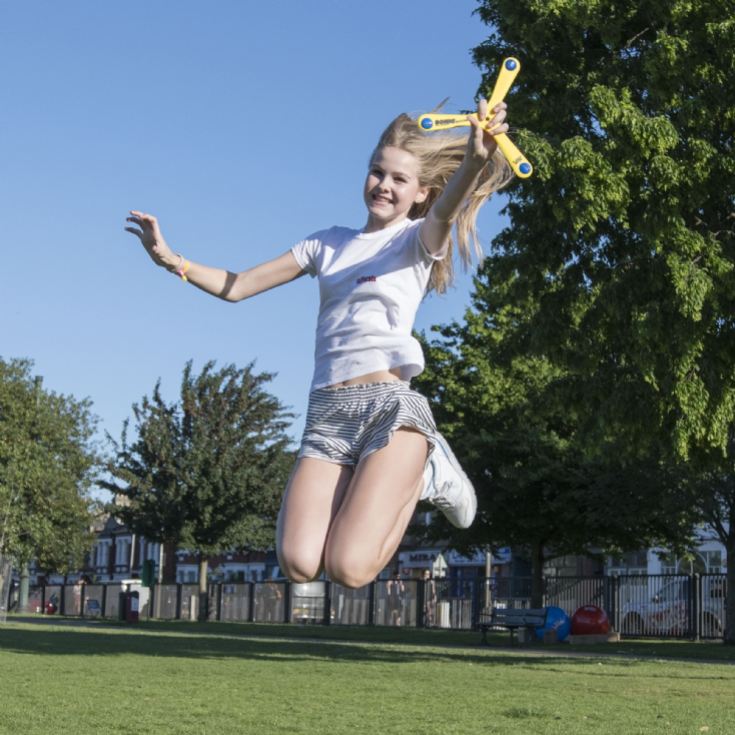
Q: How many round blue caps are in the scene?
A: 3